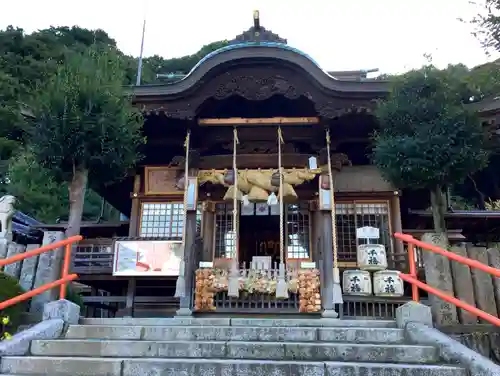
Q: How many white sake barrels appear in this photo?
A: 3